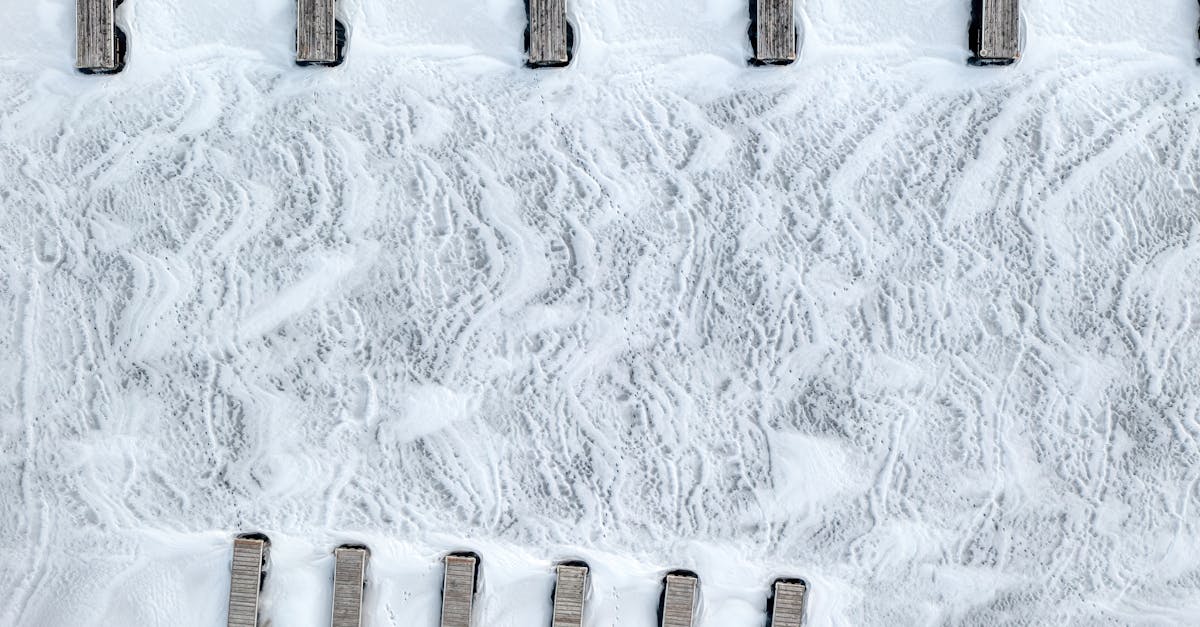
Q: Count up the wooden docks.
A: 11